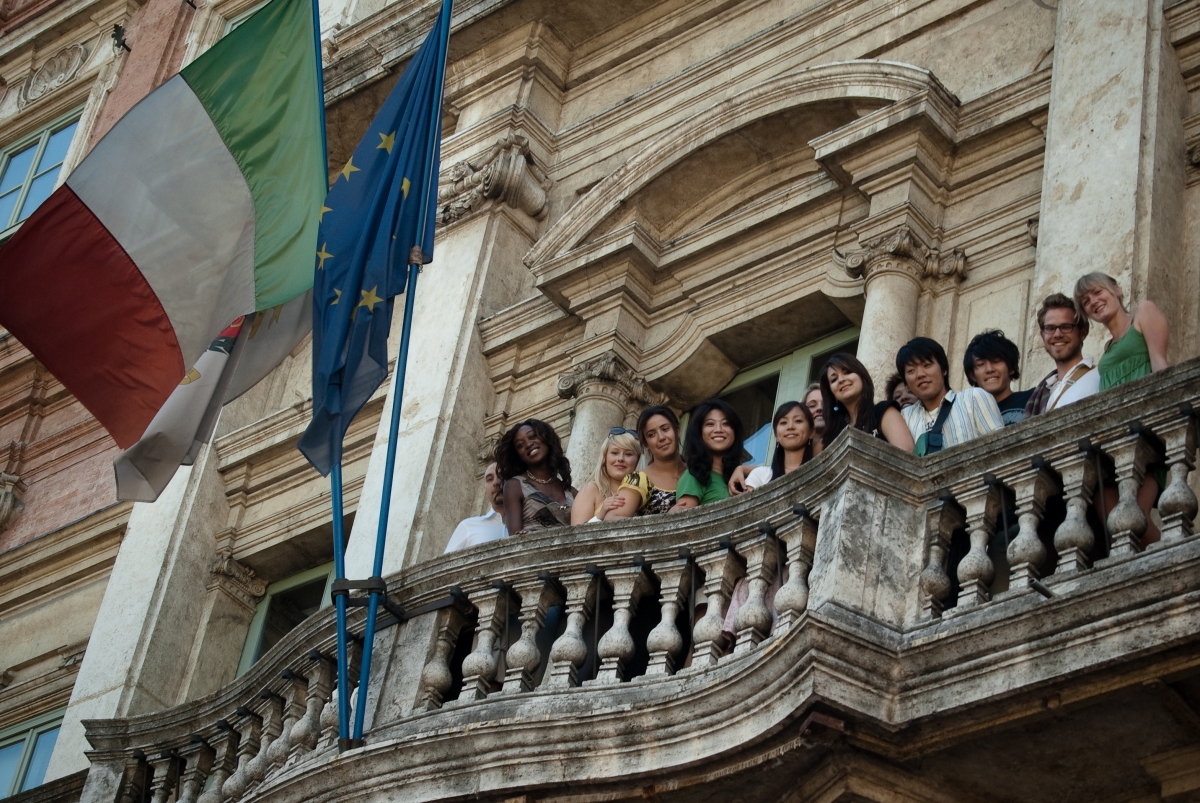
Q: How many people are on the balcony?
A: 13